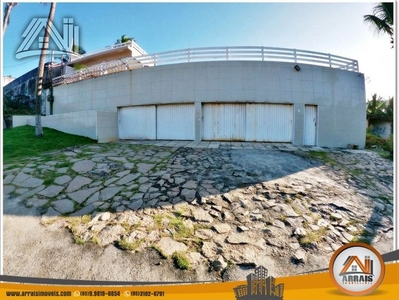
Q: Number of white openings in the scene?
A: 3